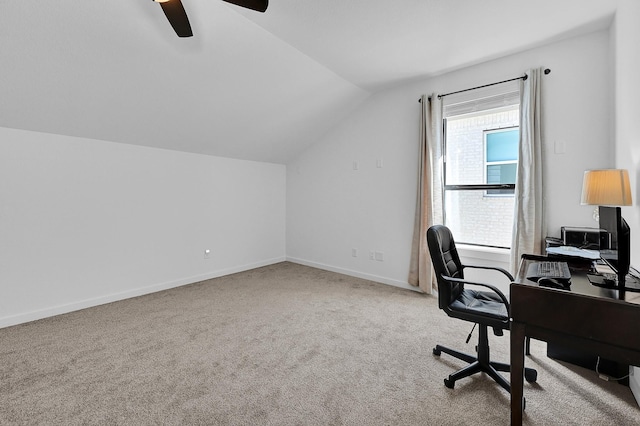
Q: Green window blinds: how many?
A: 0